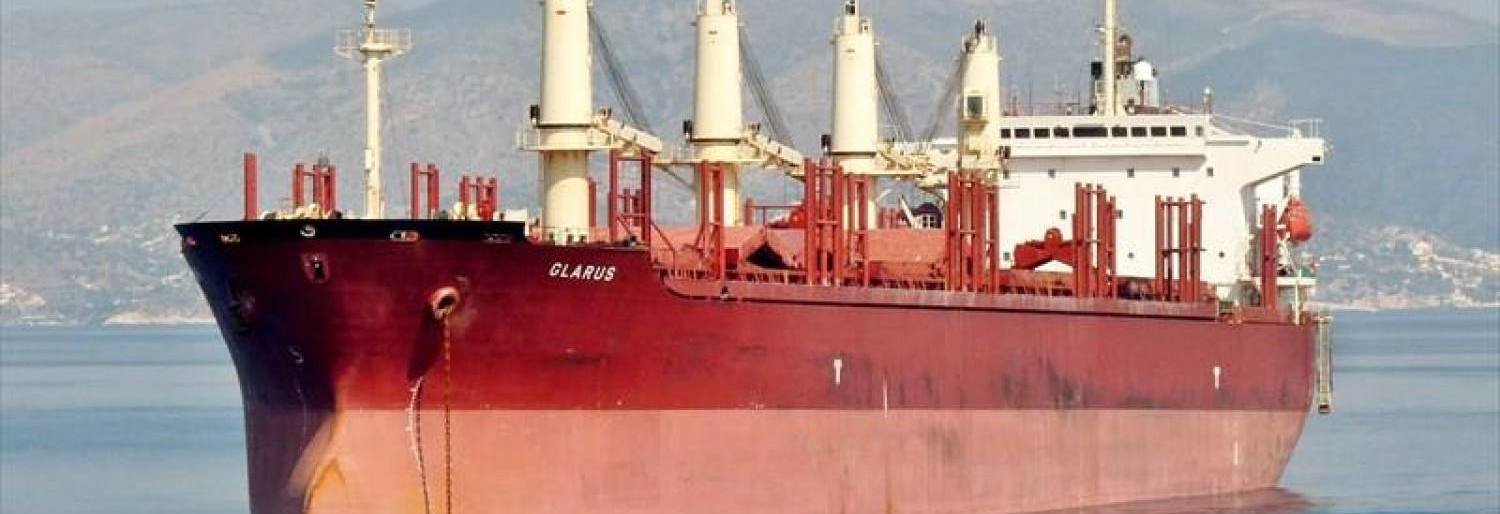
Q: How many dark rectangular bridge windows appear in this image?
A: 9